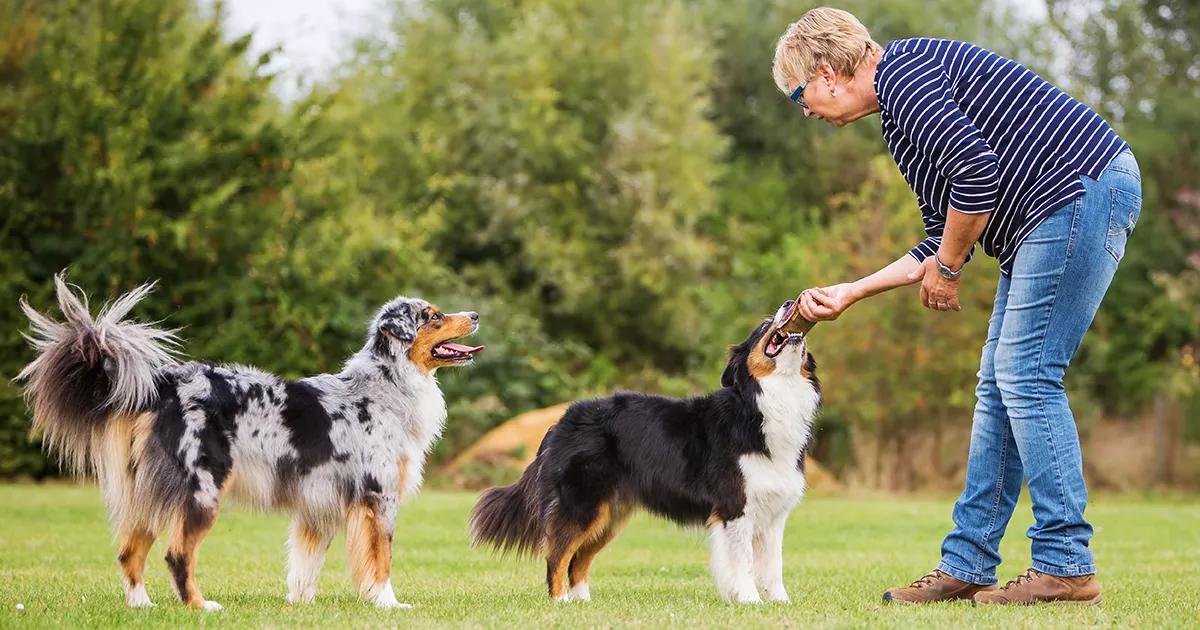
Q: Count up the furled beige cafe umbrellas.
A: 0